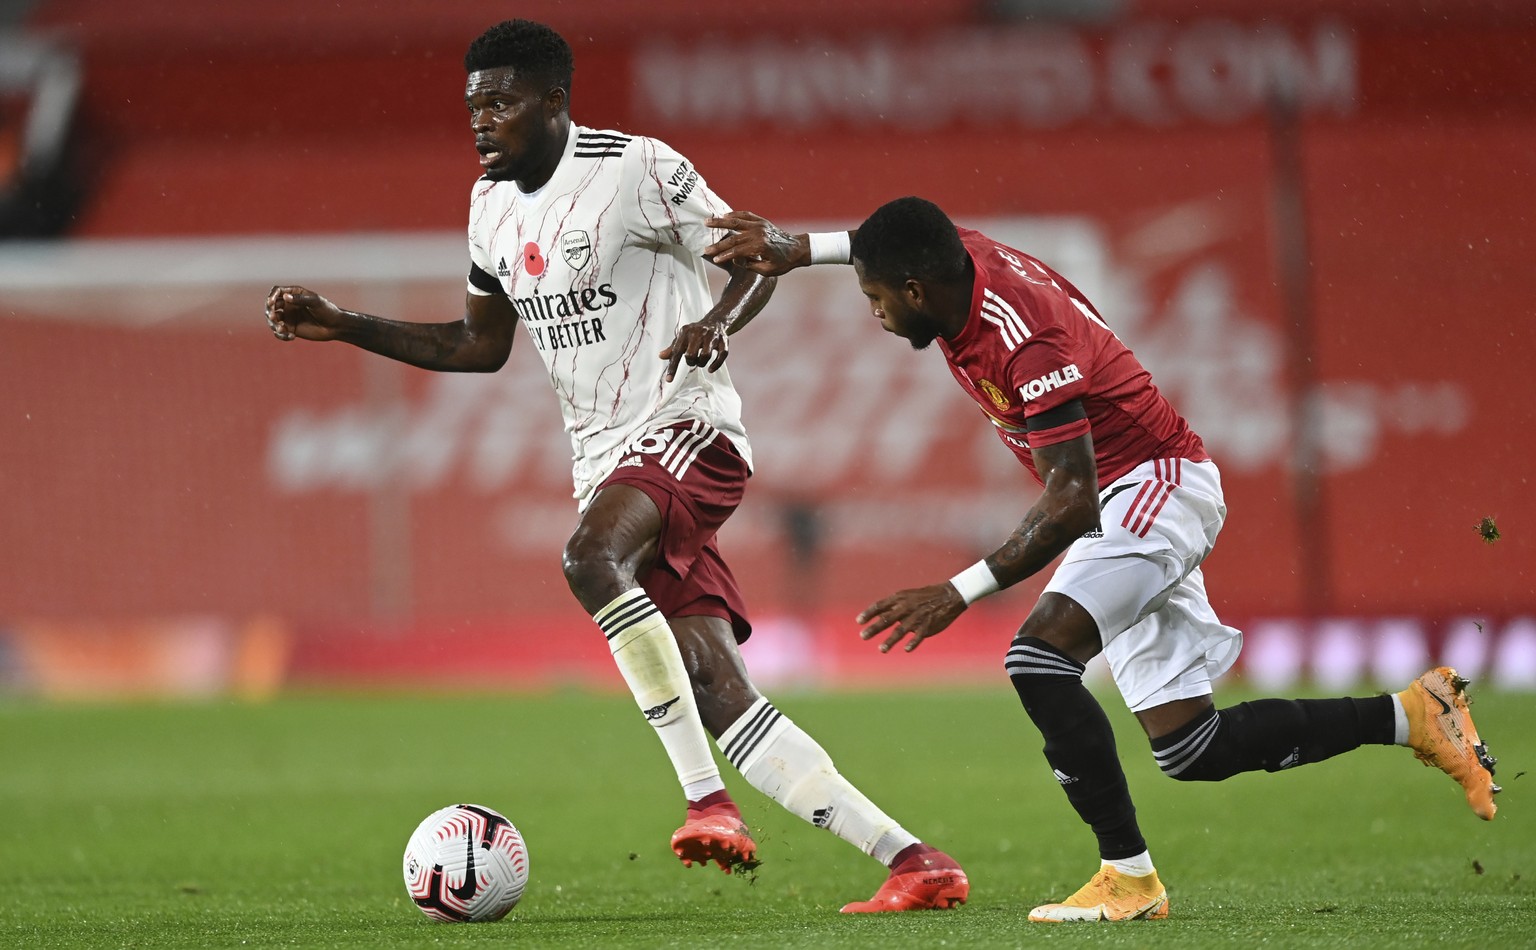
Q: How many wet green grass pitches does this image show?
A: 1